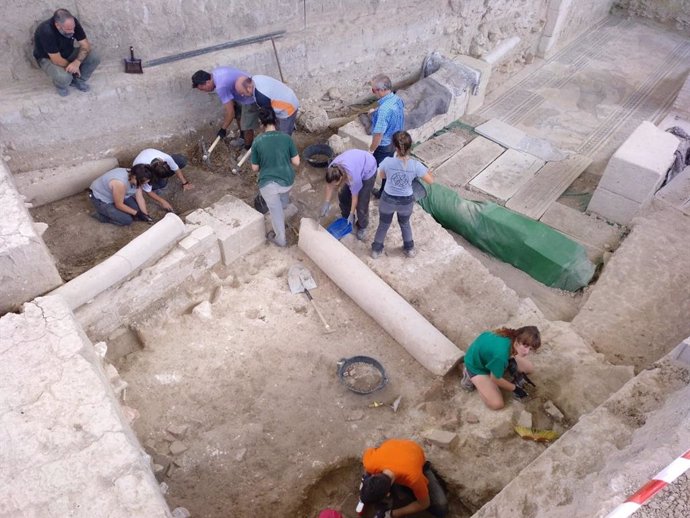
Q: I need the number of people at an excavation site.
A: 11